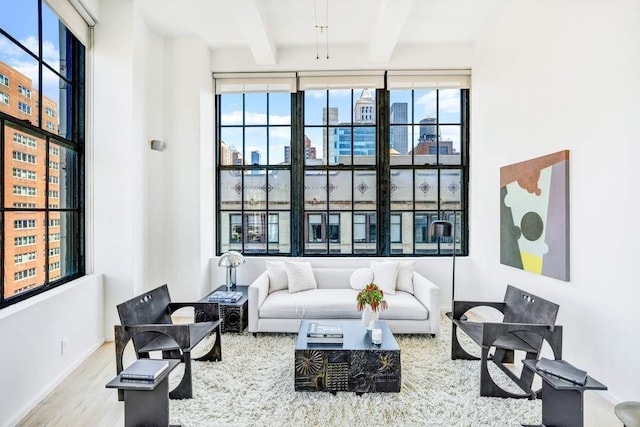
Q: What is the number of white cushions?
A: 5